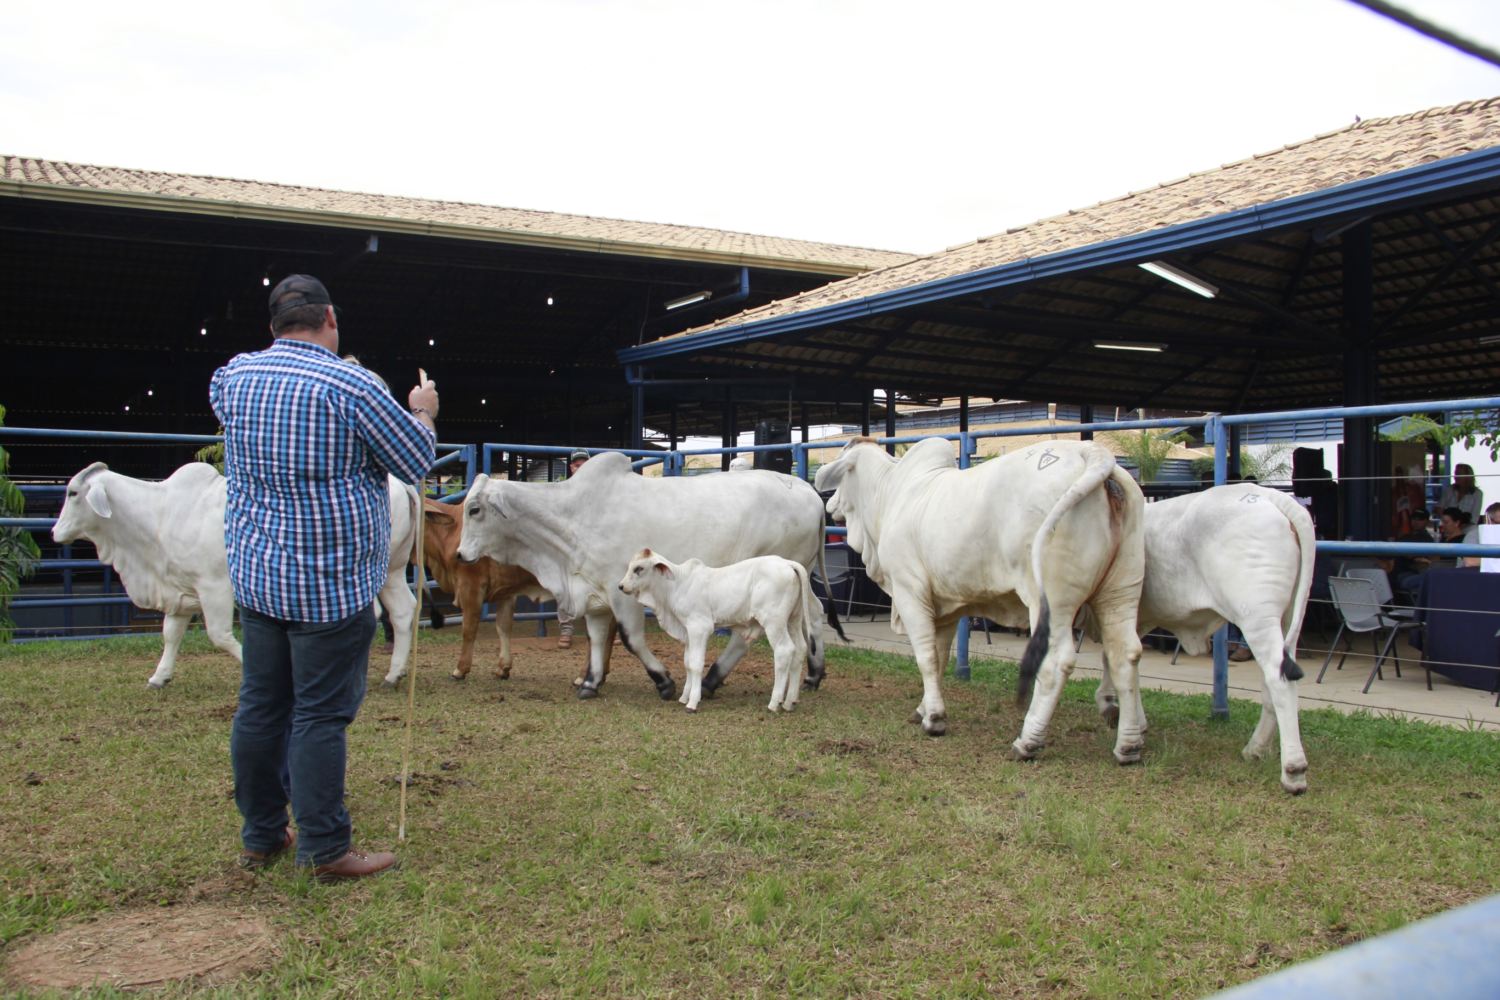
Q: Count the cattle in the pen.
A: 6